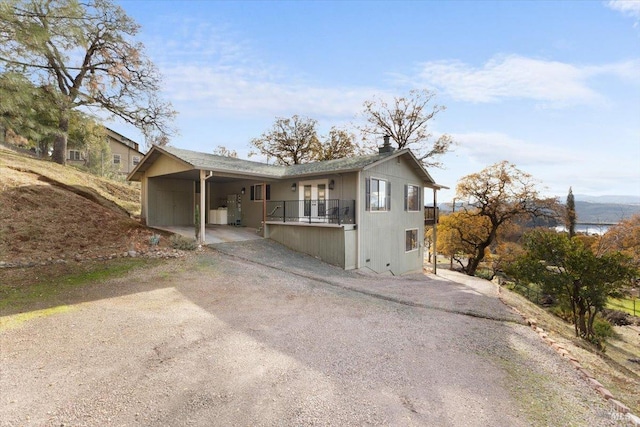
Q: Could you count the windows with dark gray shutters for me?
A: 3